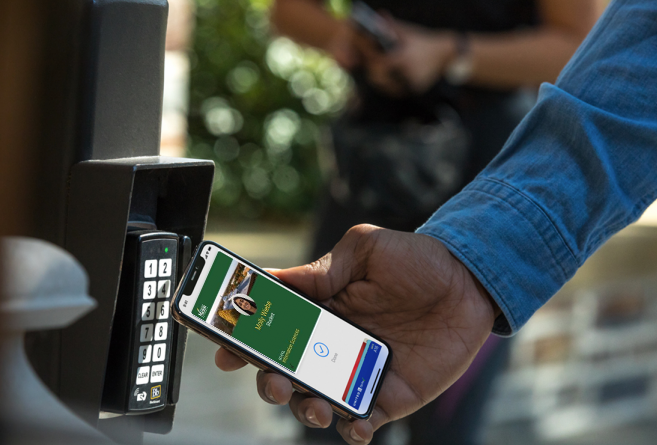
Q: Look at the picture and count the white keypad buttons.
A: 12